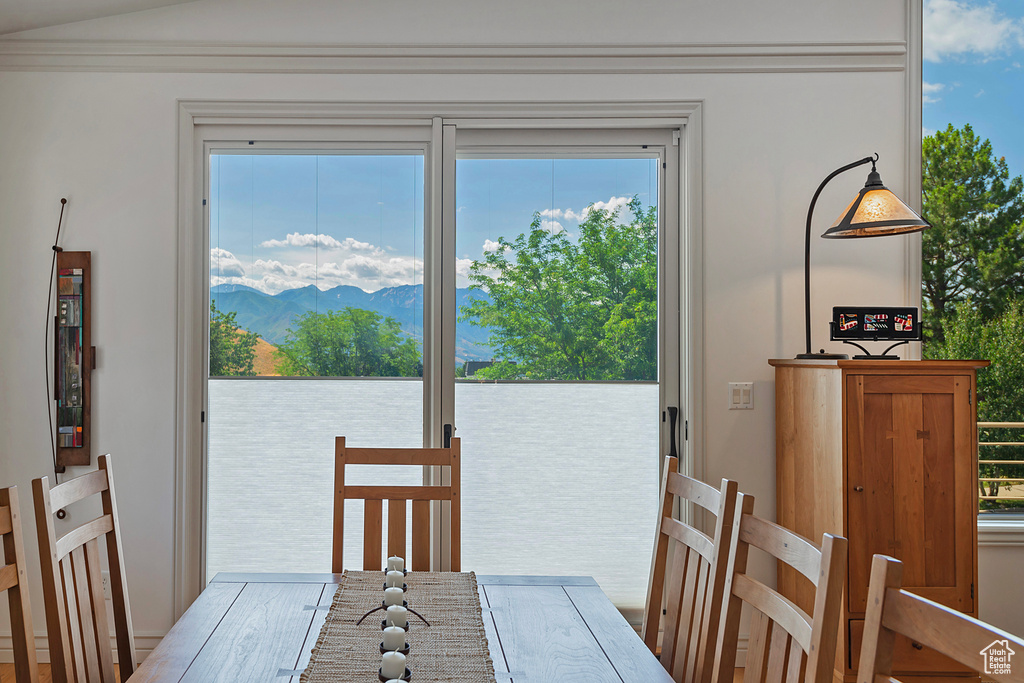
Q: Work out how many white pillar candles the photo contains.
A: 7